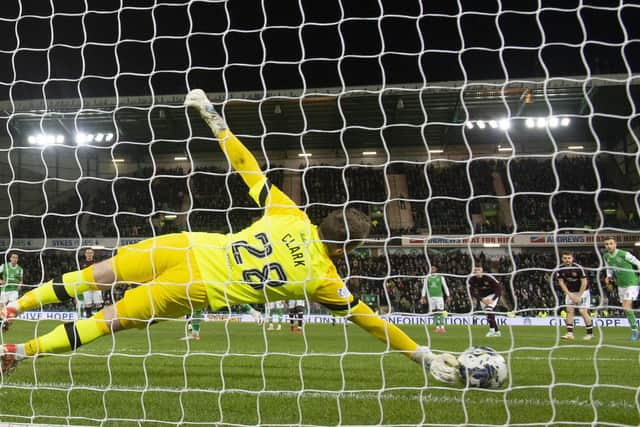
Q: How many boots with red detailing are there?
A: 2